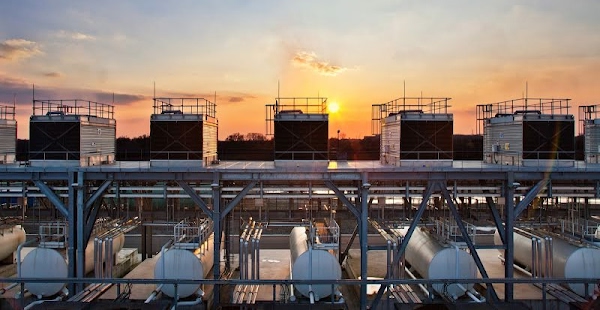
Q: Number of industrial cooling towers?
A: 7